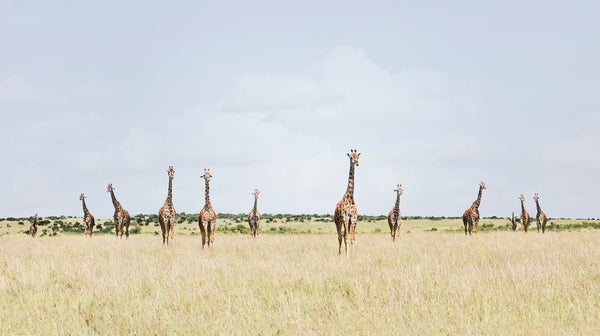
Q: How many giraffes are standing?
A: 12